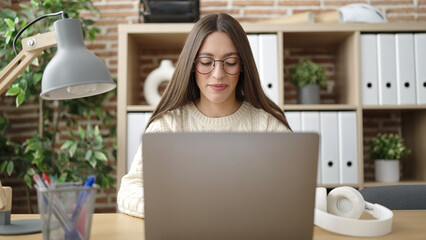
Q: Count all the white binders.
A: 12